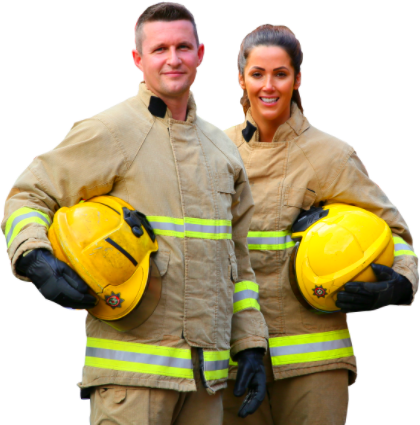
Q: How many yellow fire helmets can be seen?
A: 2